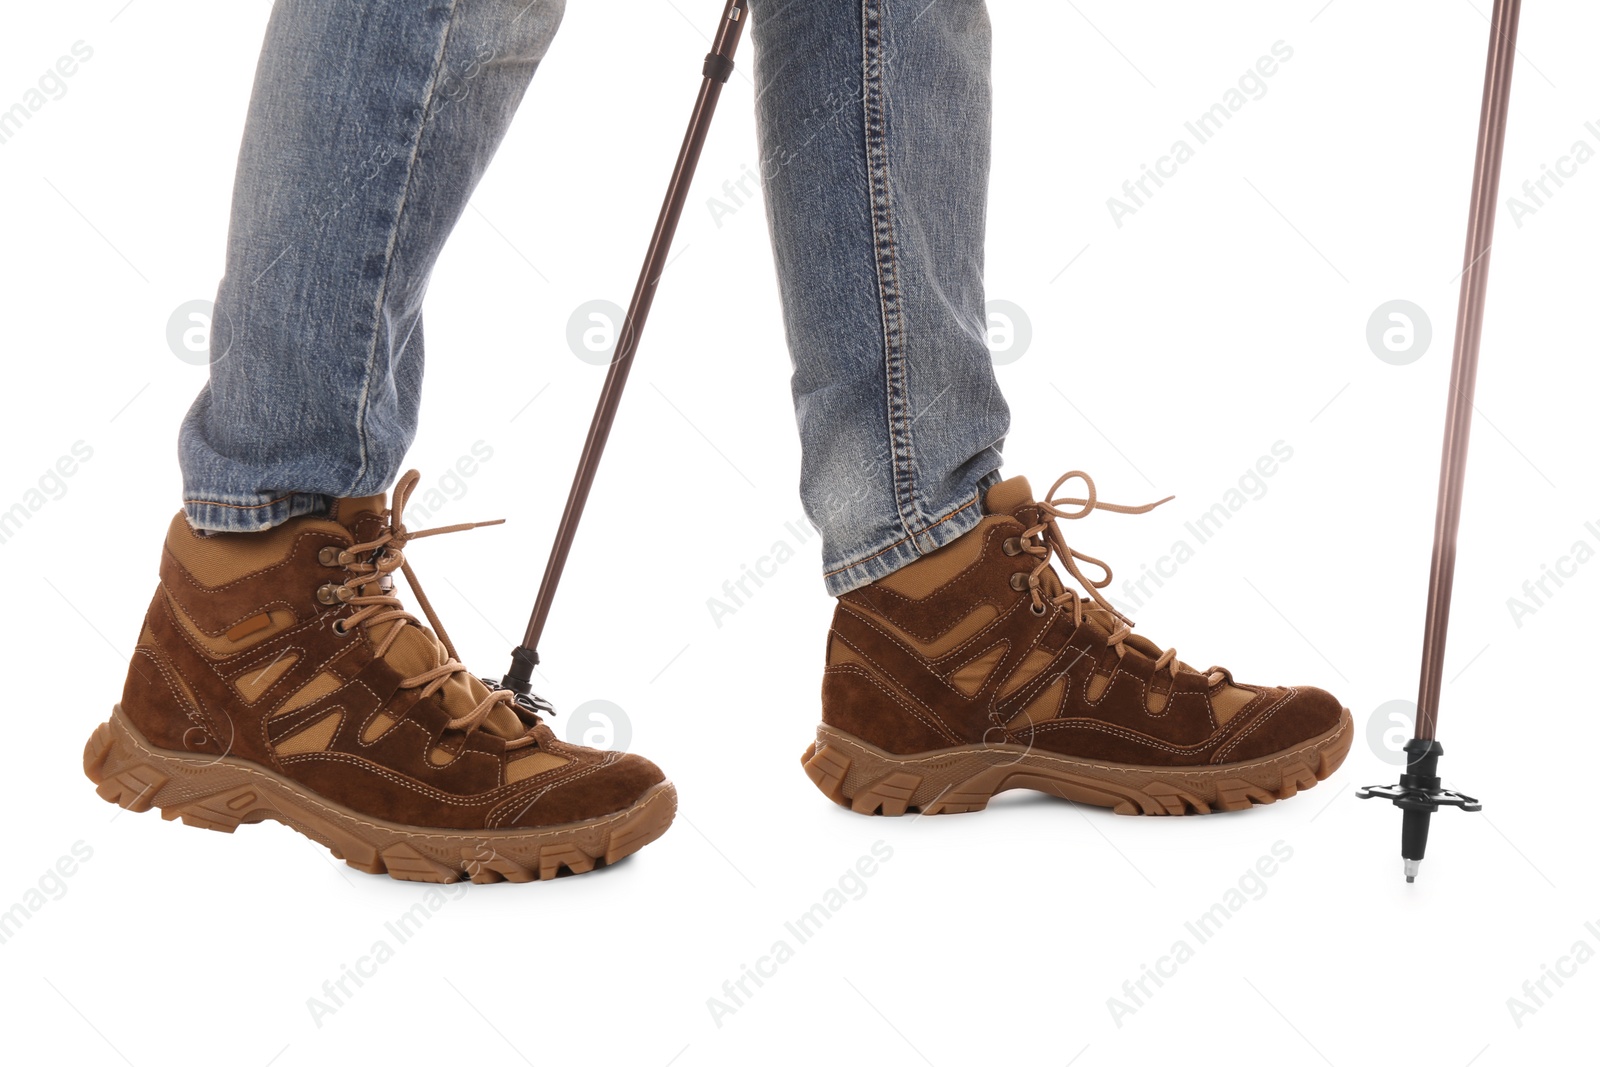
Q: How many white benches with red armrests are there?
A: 0